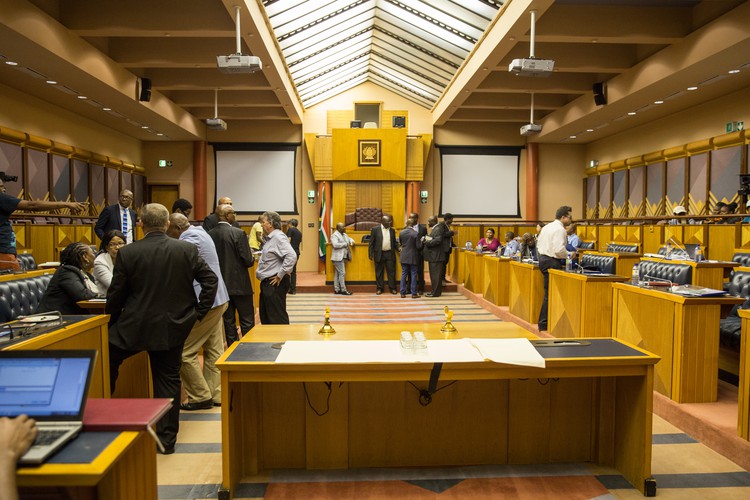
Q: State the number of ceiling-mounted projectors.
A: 4